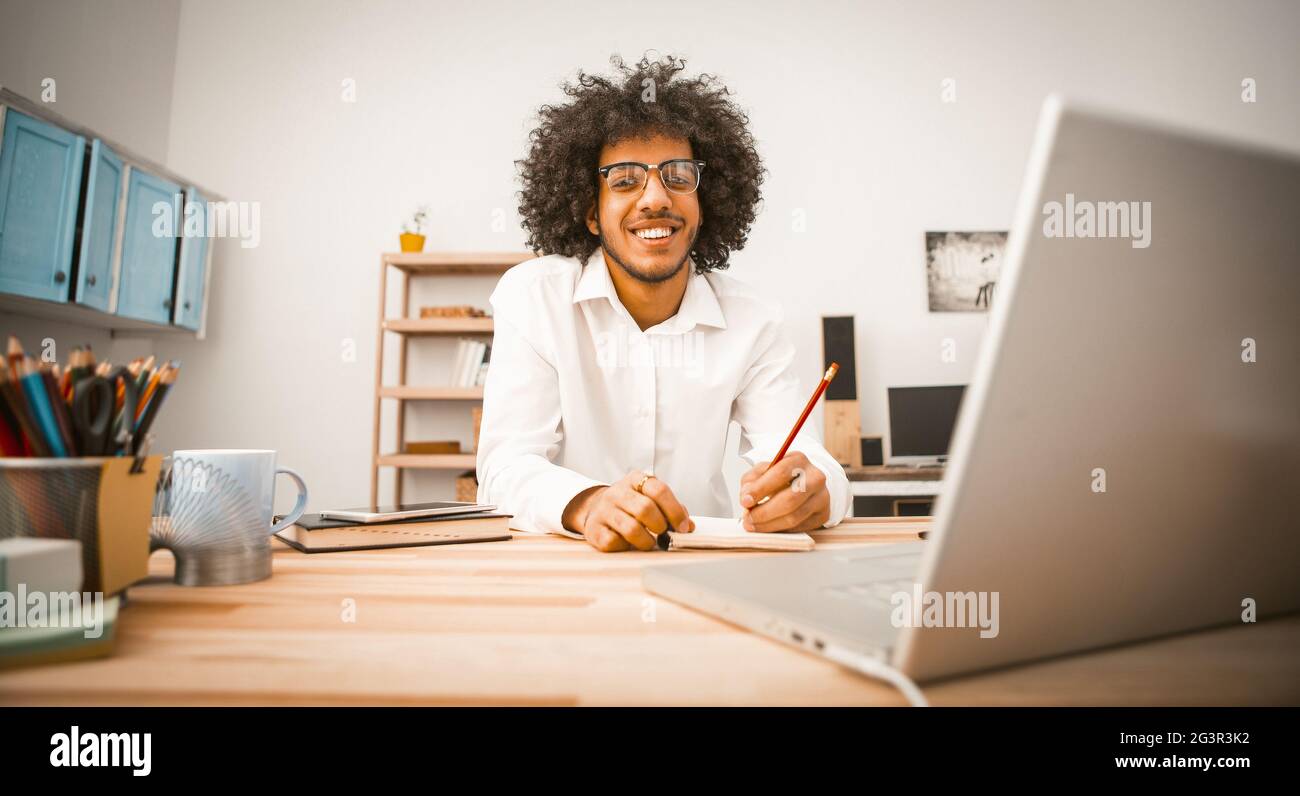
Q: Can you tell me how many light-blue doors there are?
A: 4